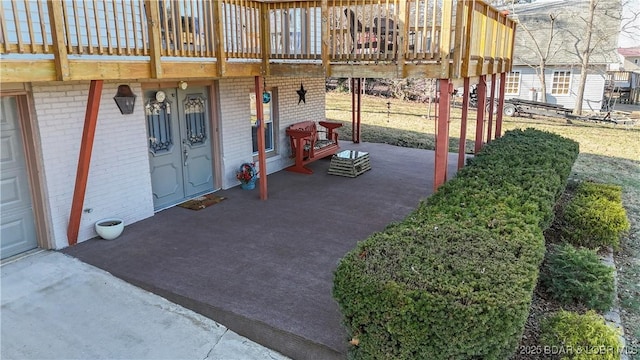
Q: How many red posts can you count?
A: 9